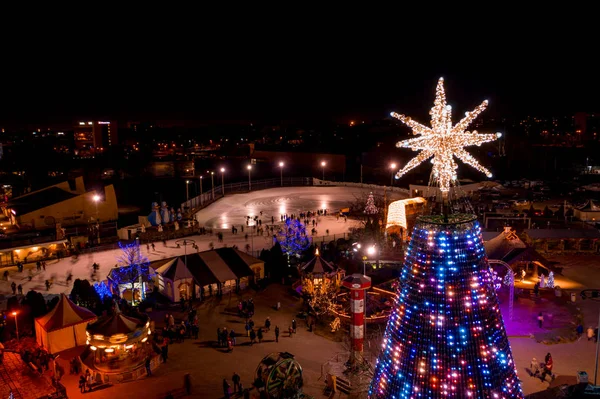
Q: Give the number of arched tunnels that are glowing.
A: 1